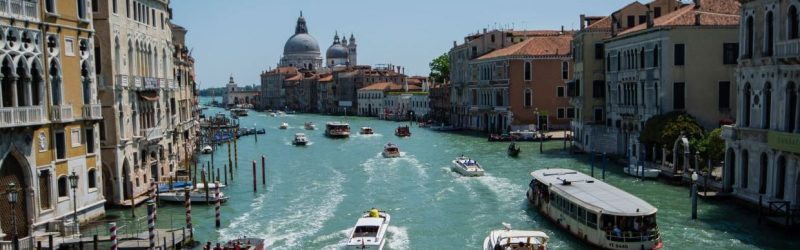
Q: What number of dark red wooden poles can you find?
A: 2